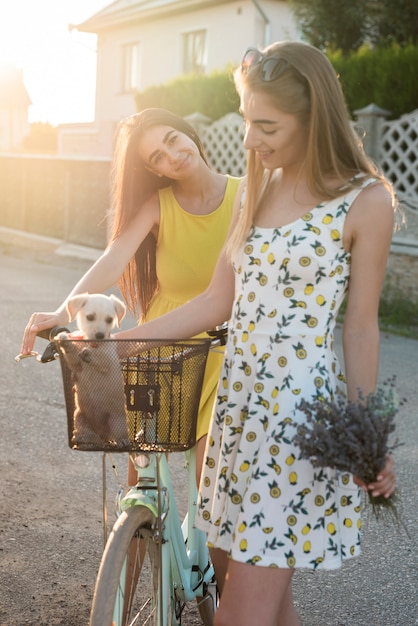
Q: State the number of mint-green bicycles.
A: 1